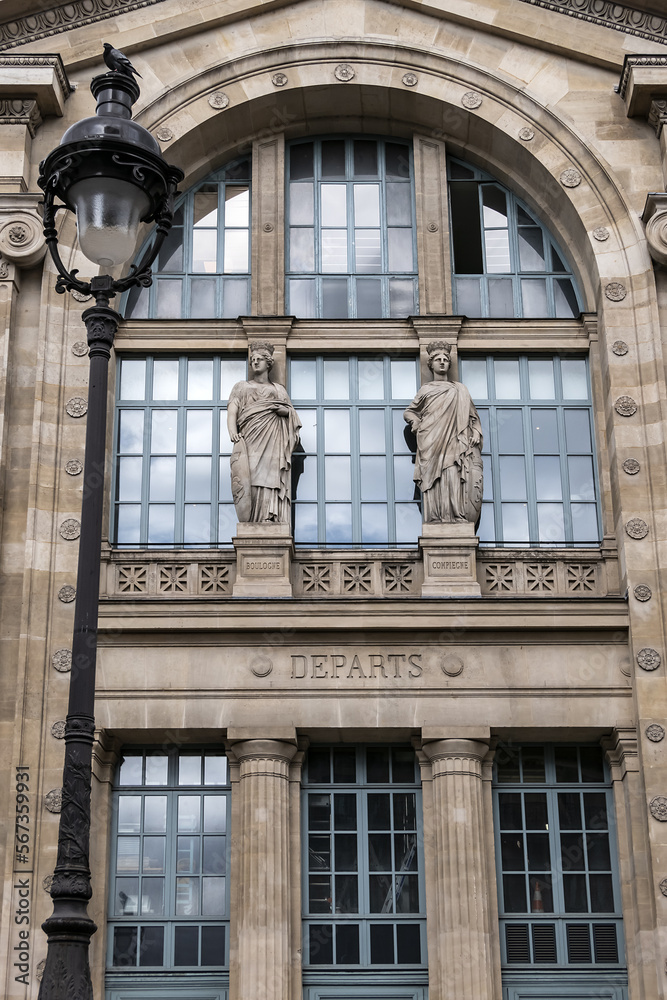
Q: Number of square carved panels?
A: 9